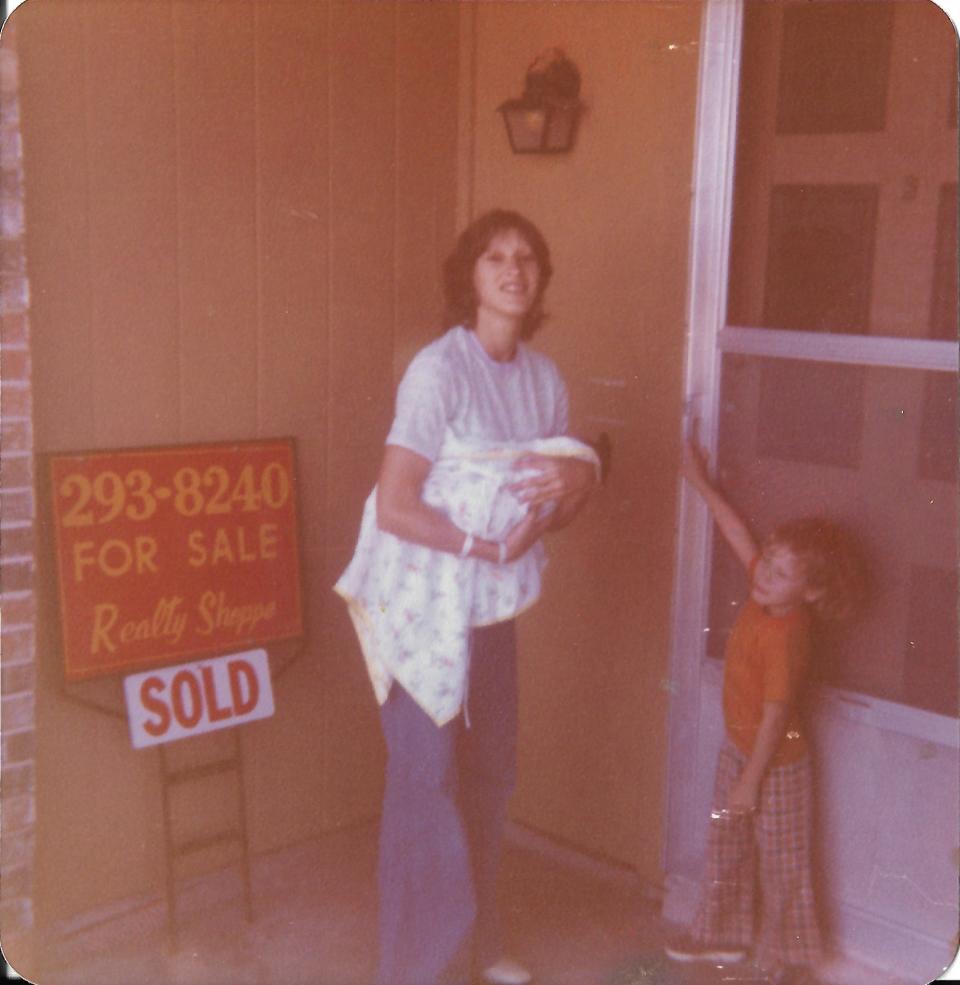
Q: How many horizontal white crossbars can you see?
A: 2